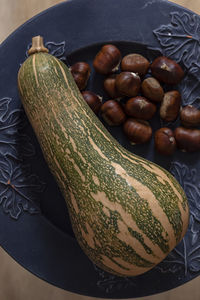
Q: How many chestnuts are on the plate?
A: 15